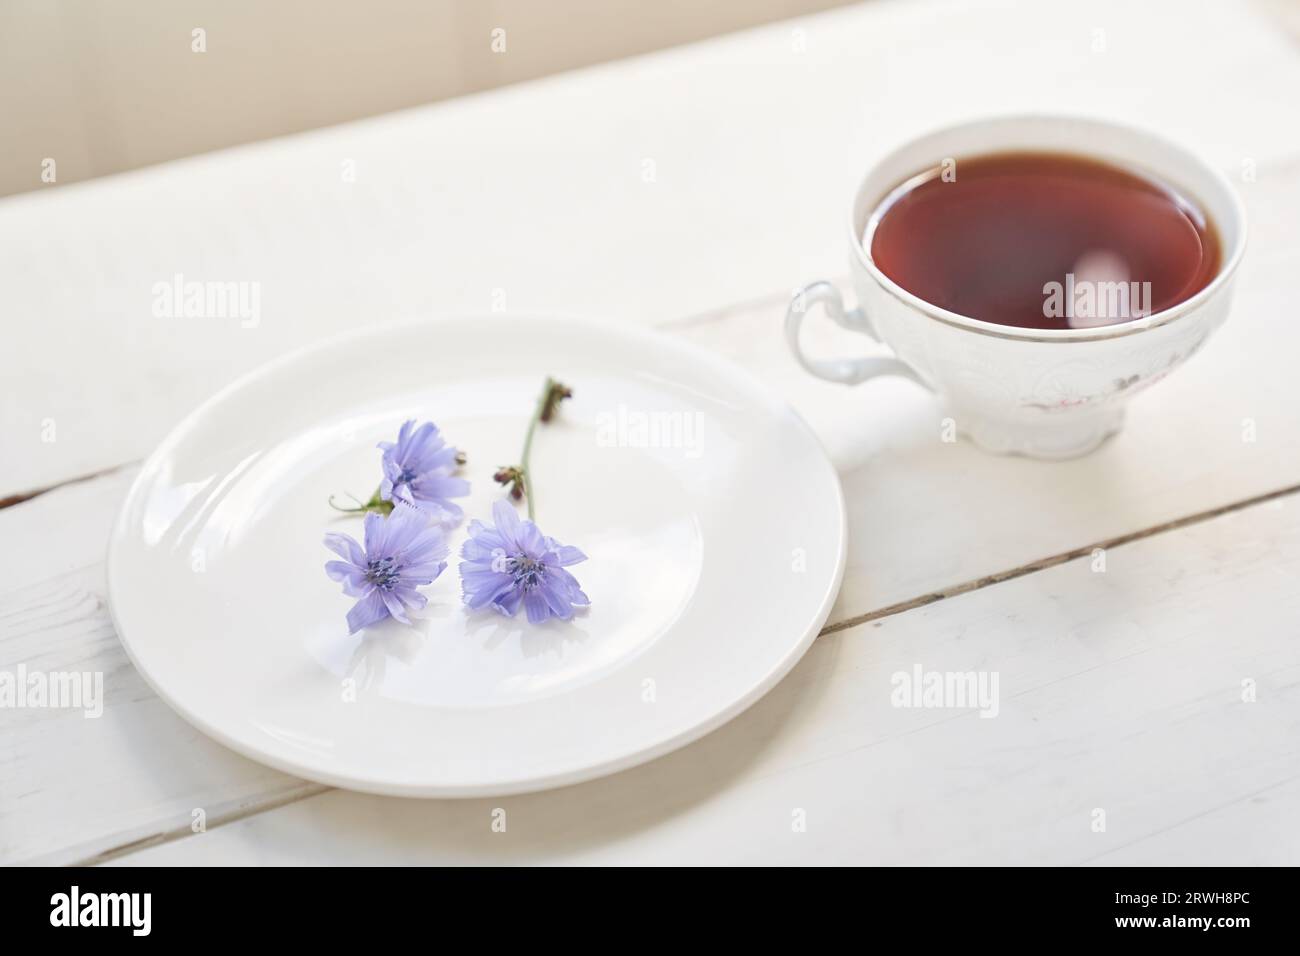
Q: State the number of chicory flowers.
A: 3